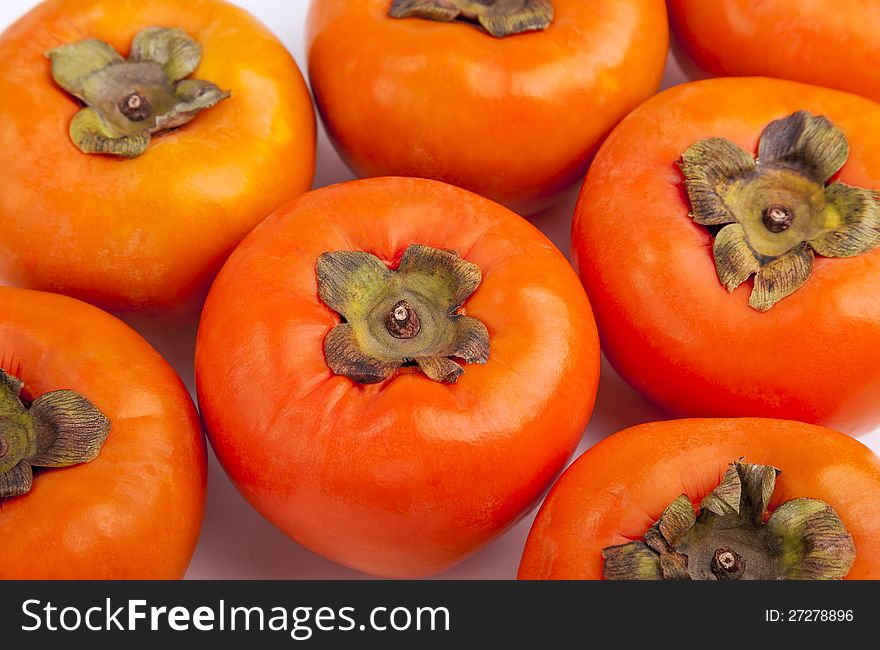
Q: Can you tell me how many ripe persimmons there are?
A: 7